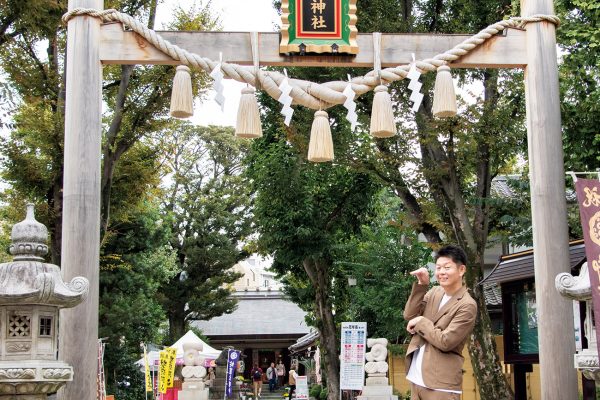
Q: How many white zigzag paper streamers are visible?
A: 4